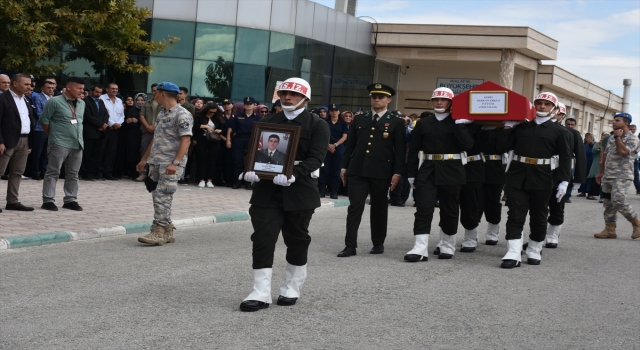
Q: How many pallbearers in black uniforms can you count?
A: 6